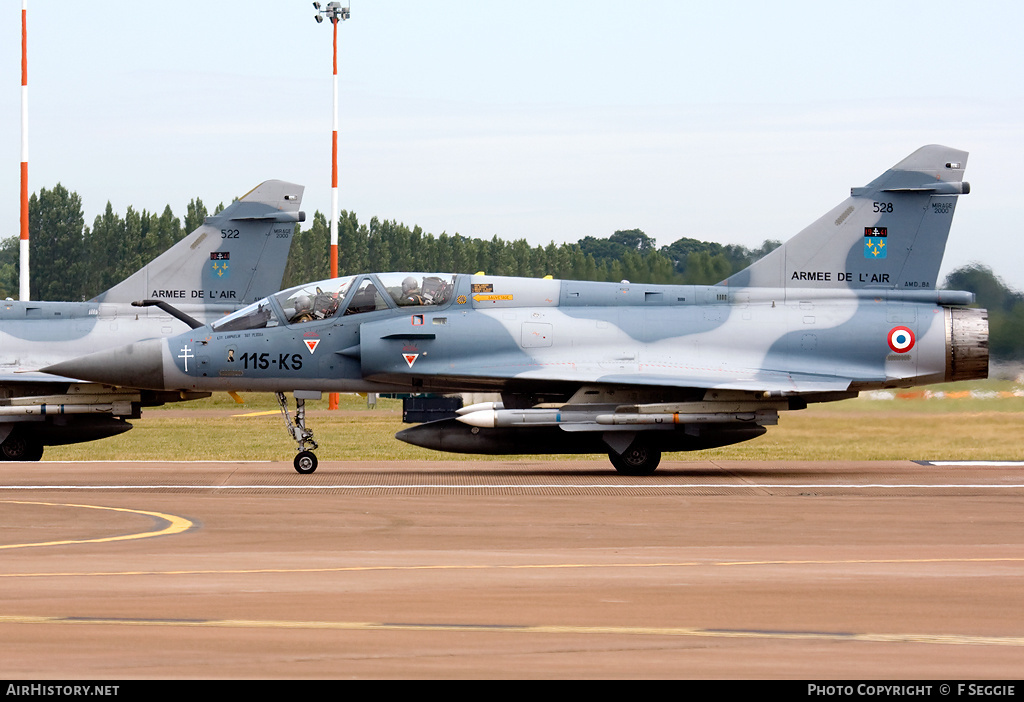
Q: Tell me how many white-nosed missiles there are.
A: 2